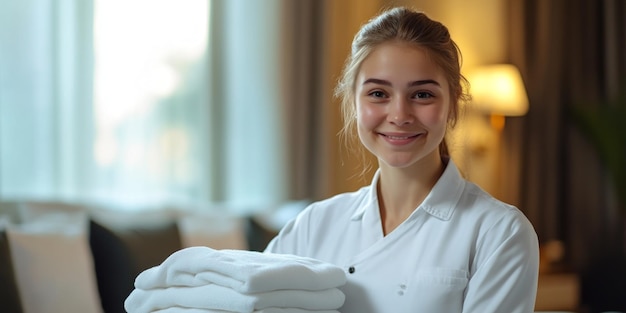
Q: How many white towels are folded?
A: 3